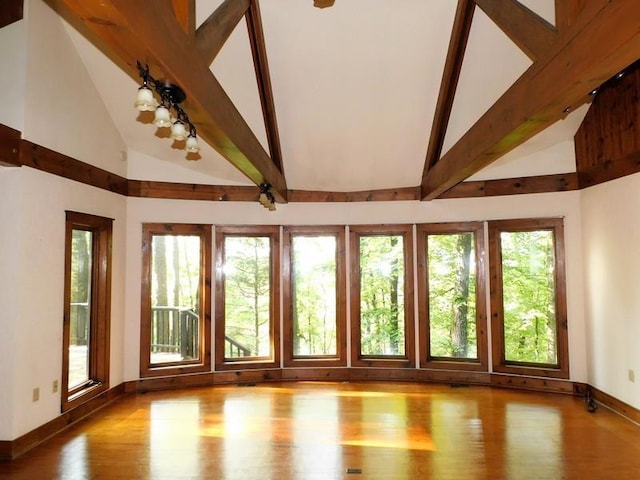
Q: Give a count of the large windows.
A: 7